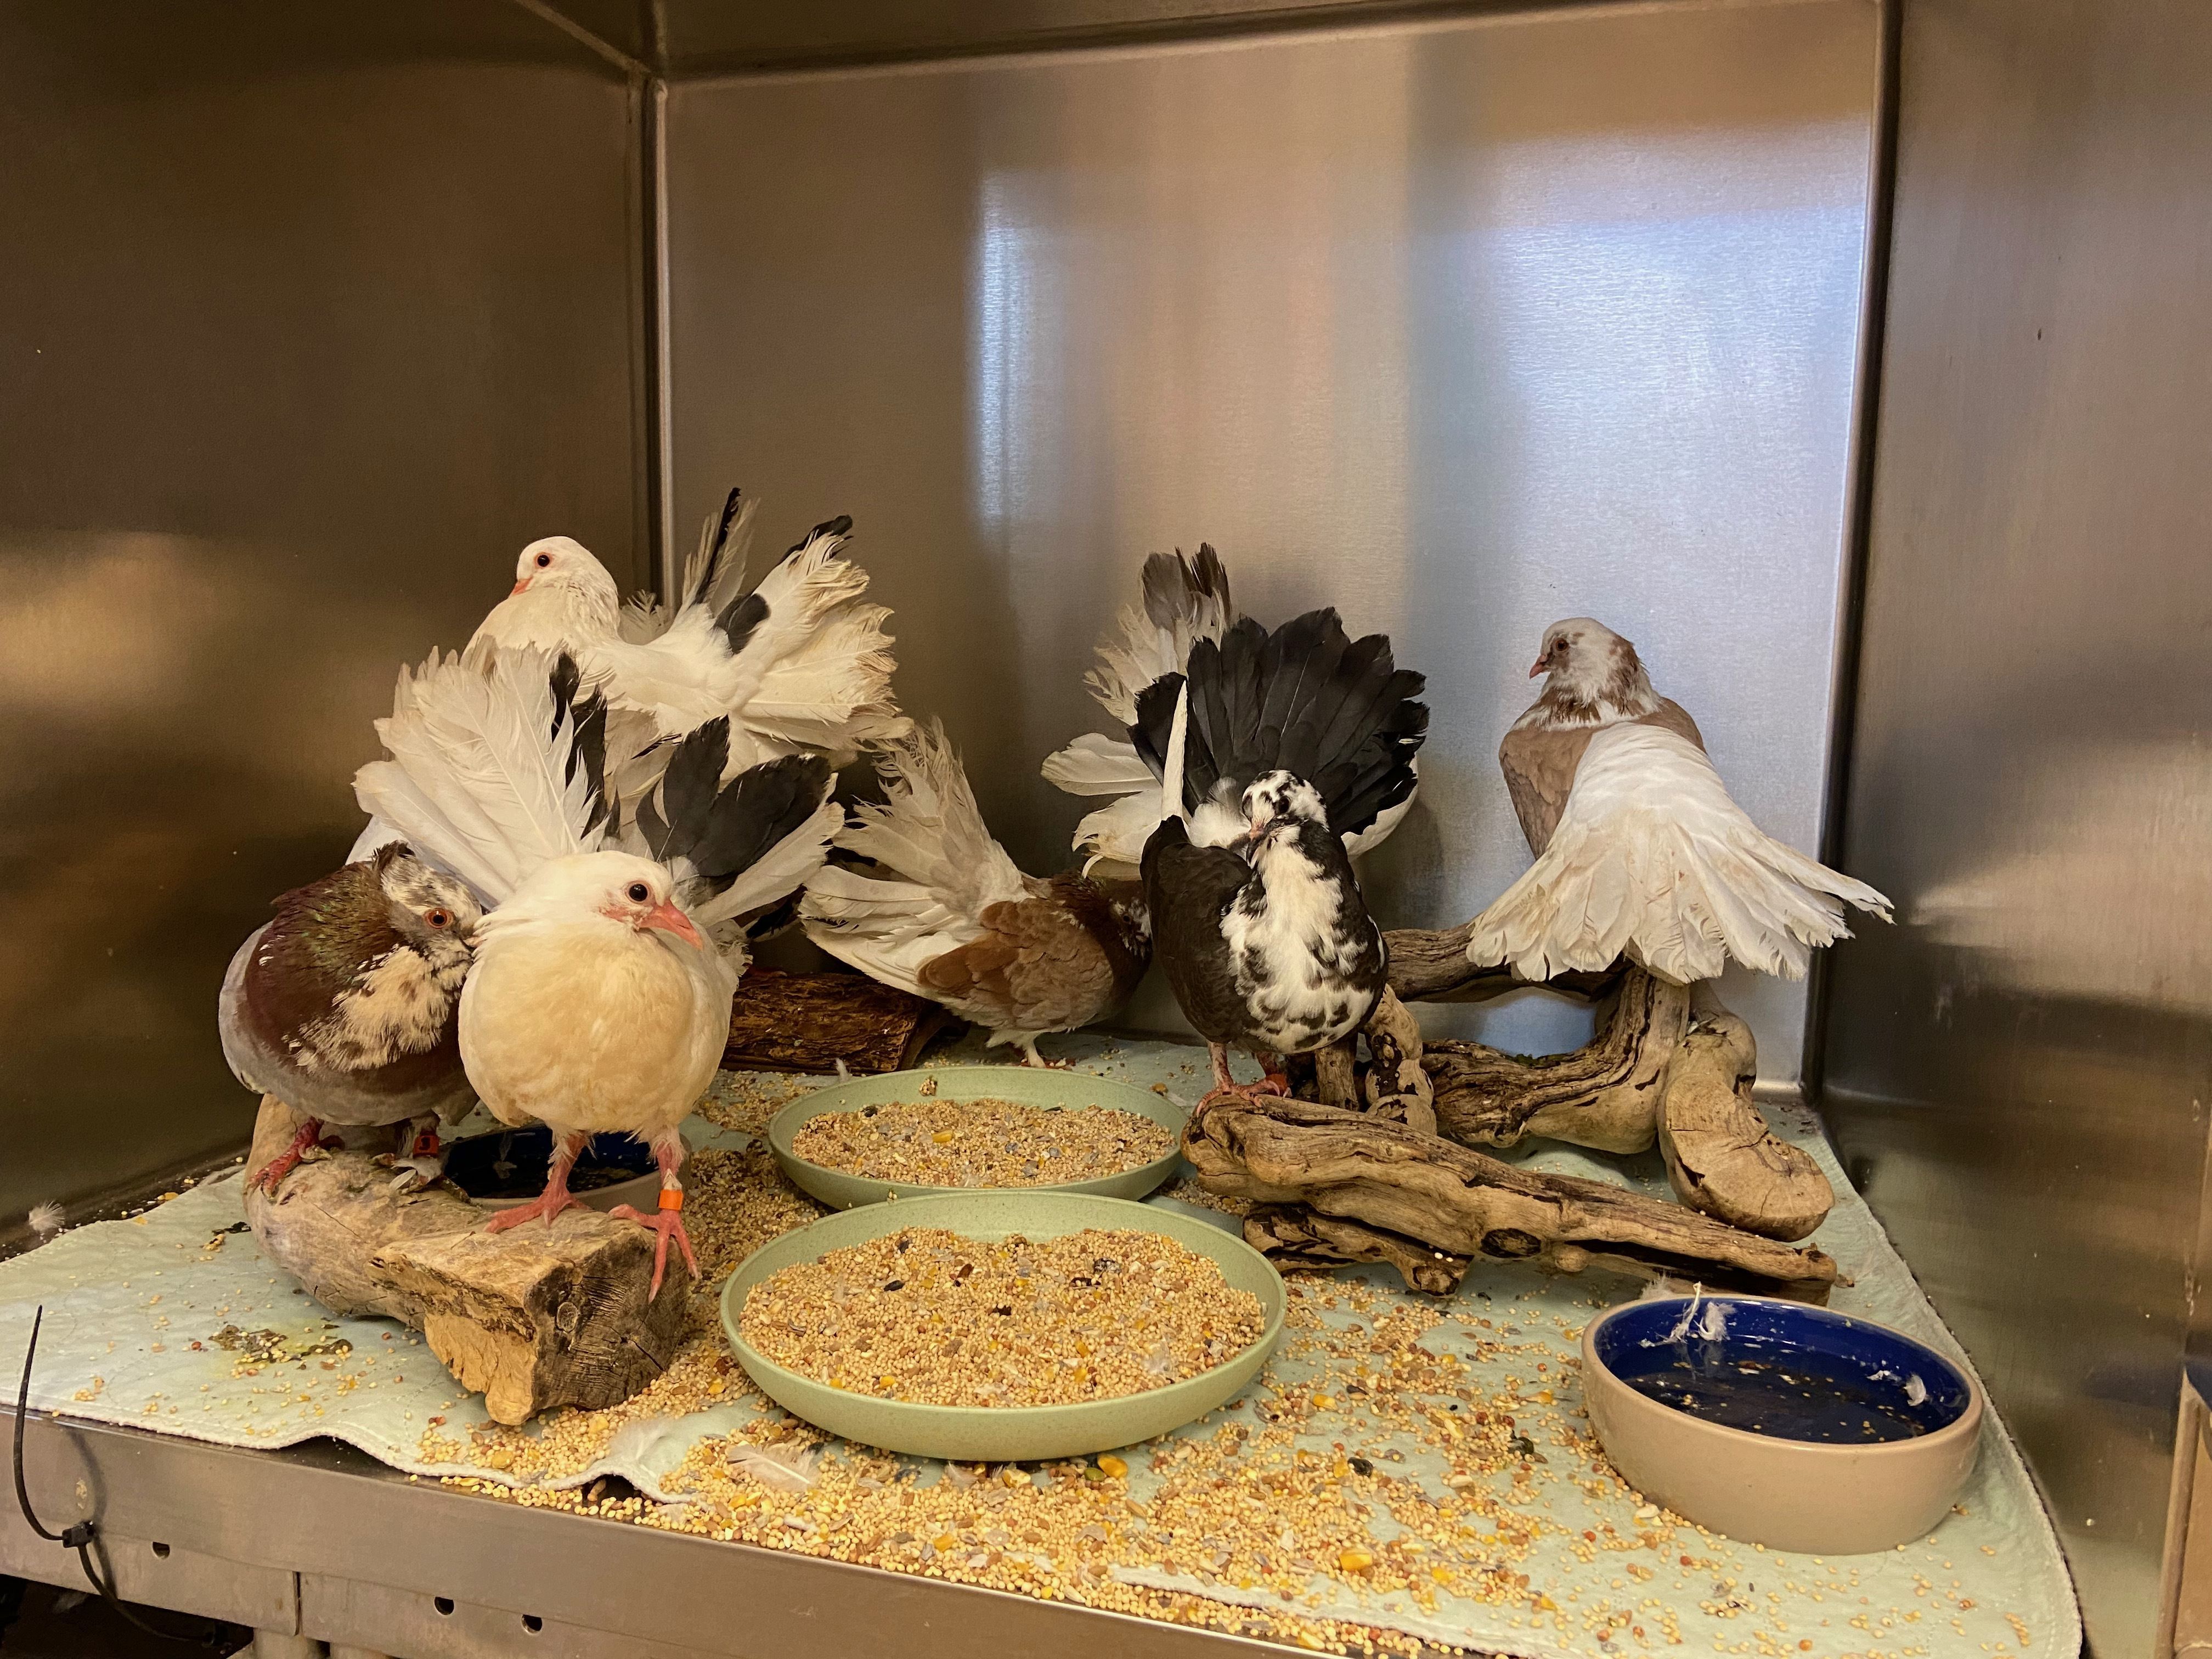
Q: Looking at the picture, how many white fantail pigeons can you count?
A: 2